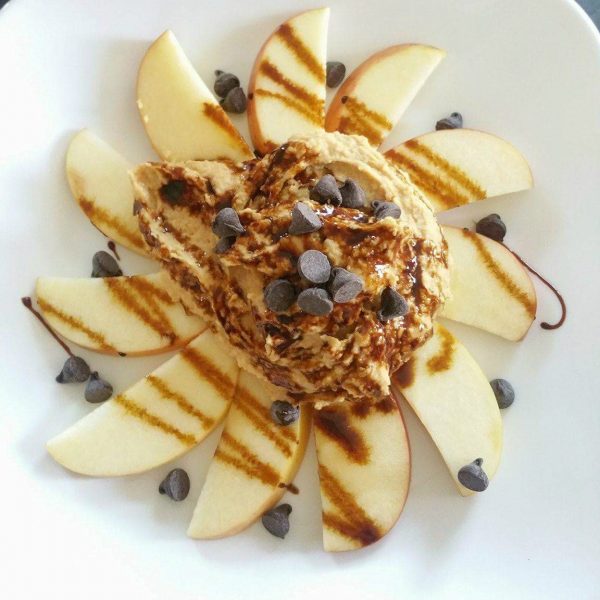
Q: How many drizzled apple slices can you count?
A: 11